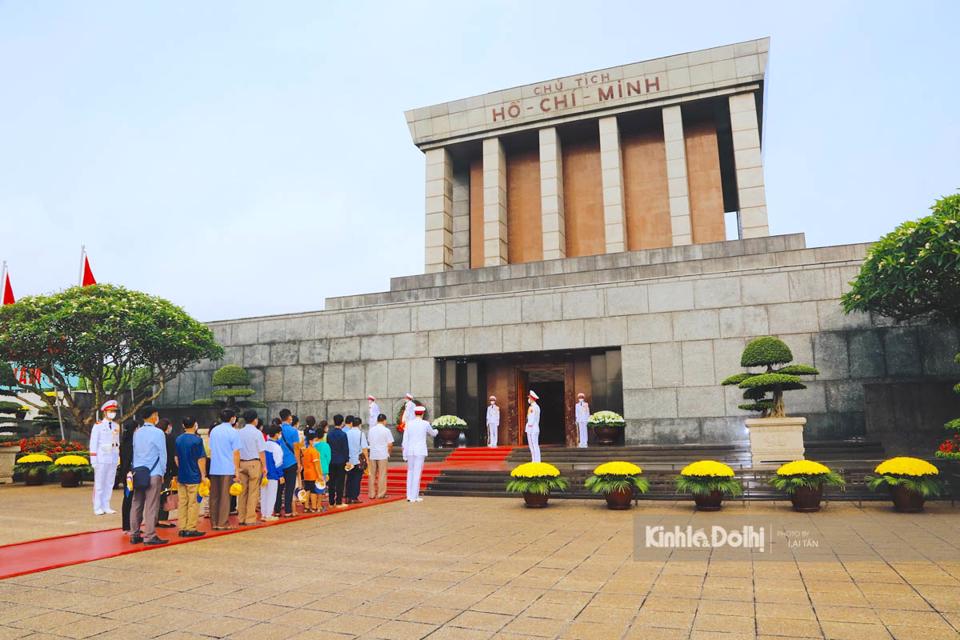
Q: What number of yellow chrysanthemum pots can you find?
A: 7